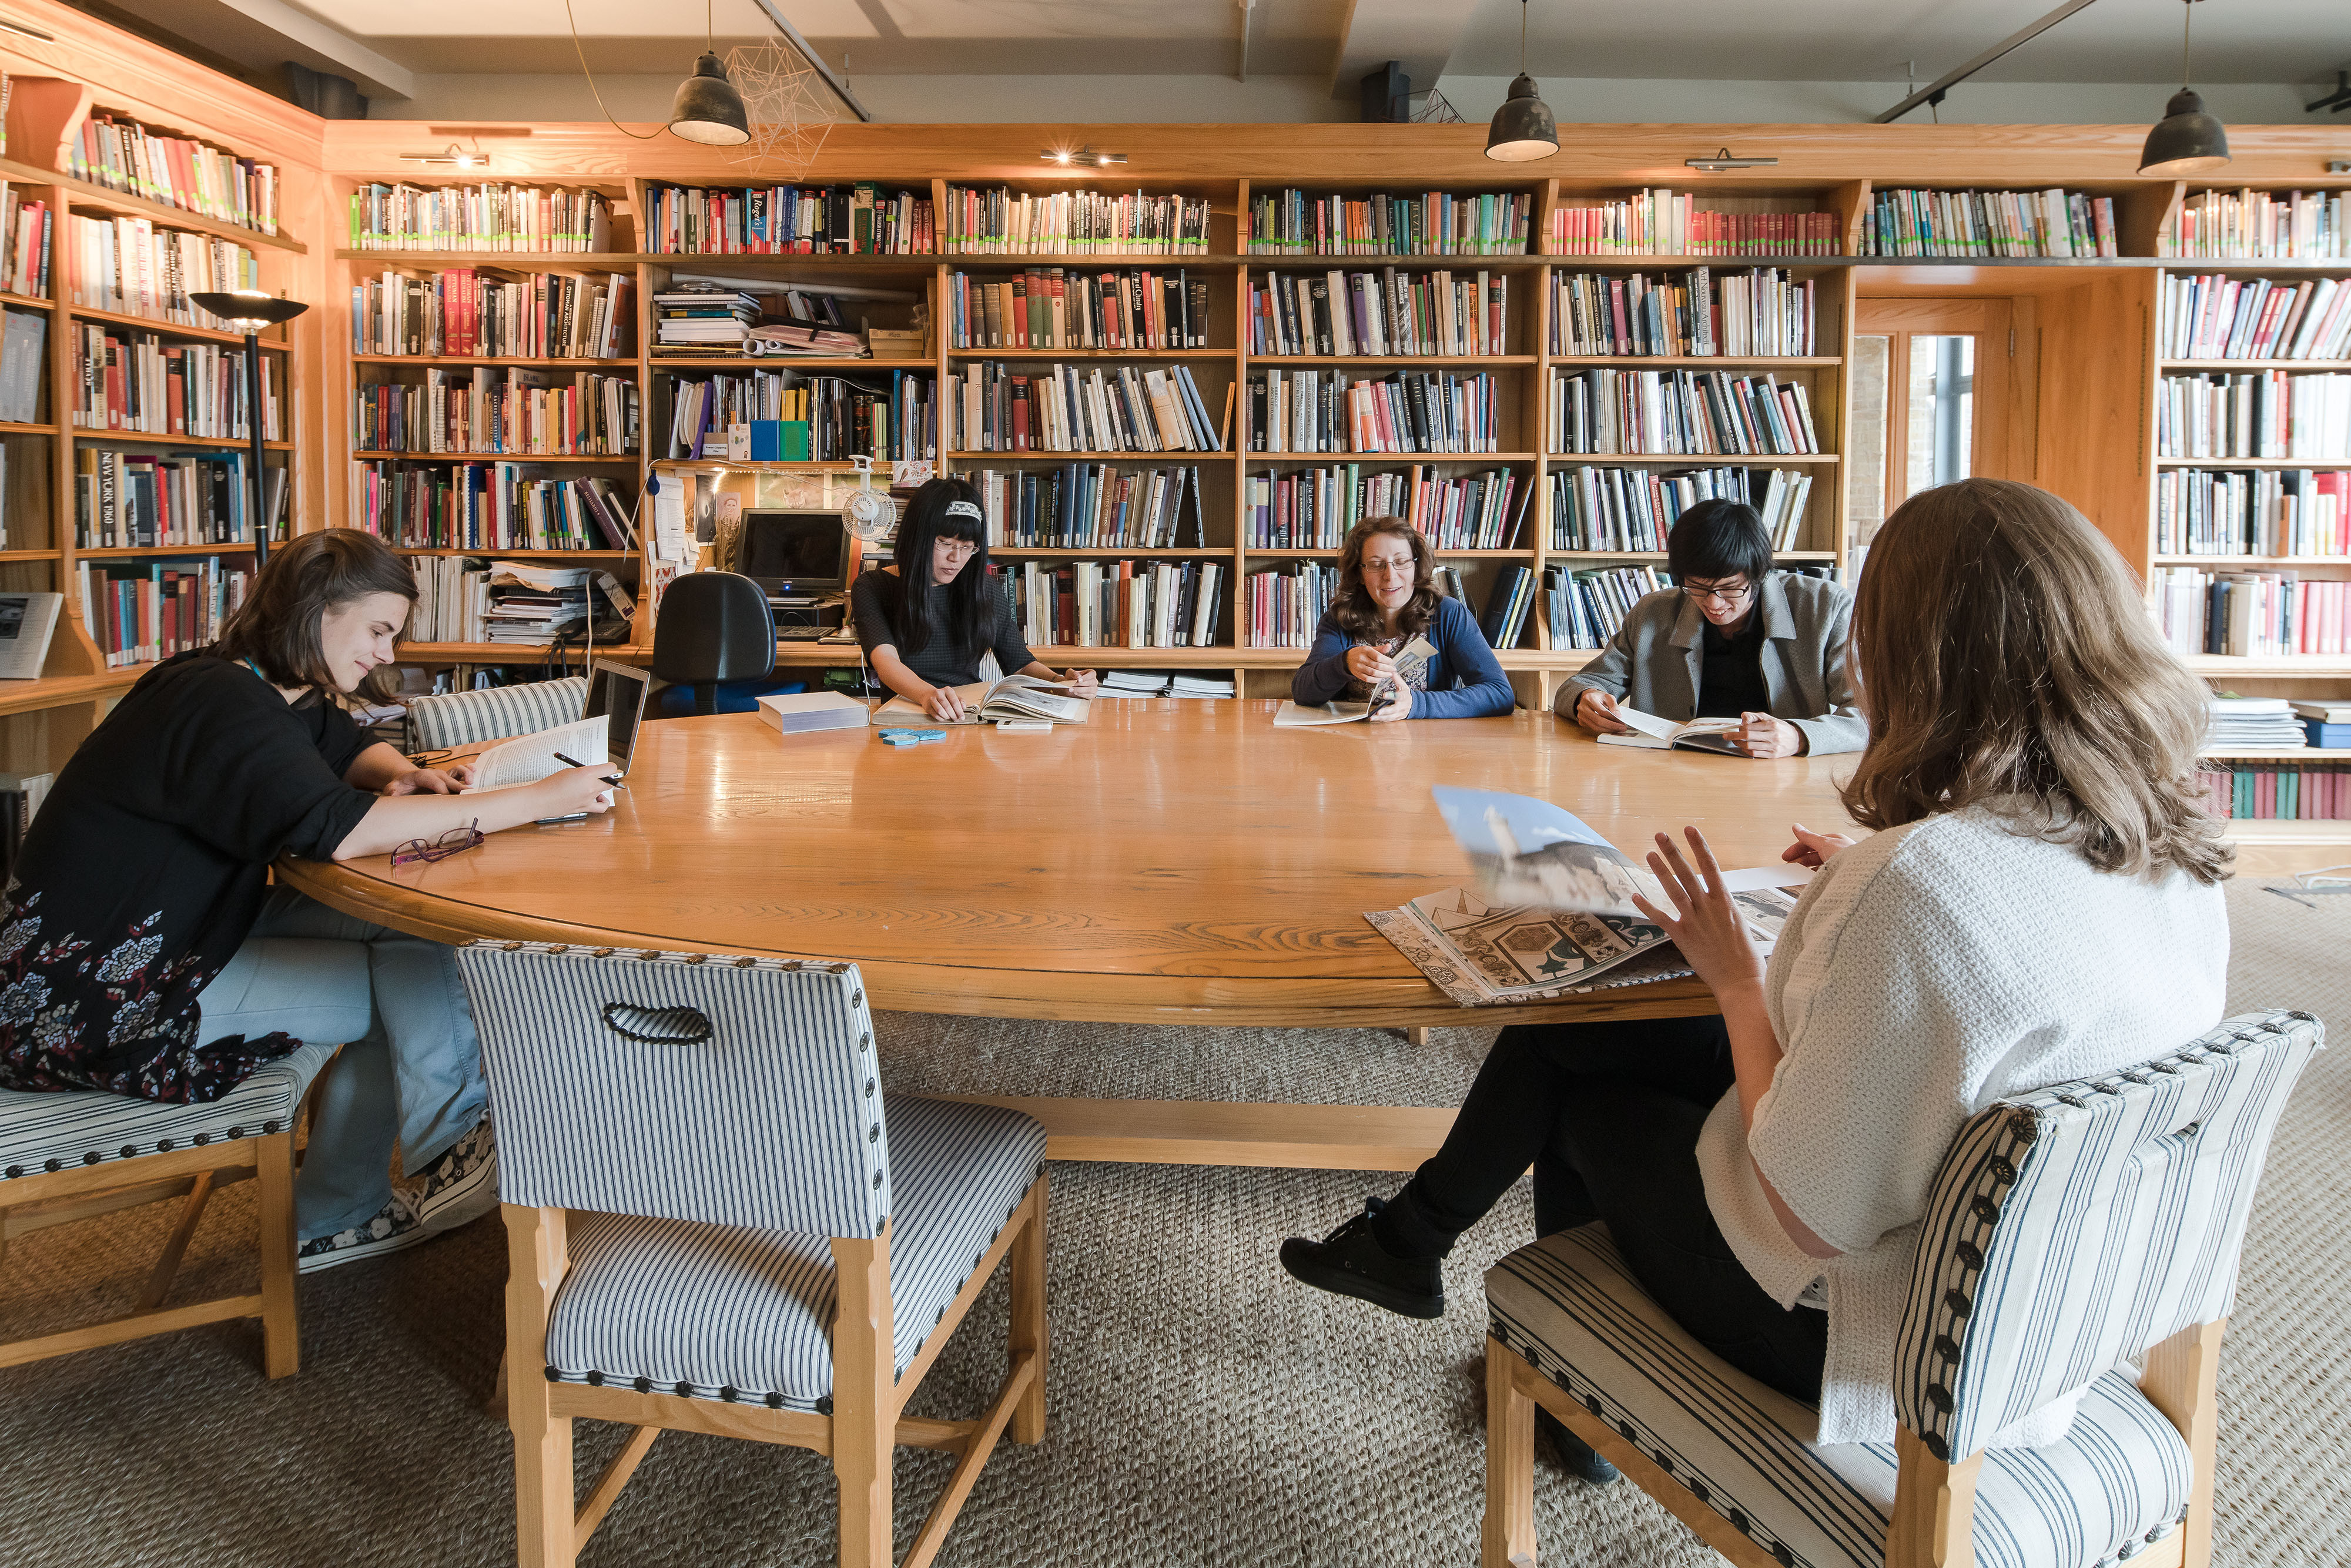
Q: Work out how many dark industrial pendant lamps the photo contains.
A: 3